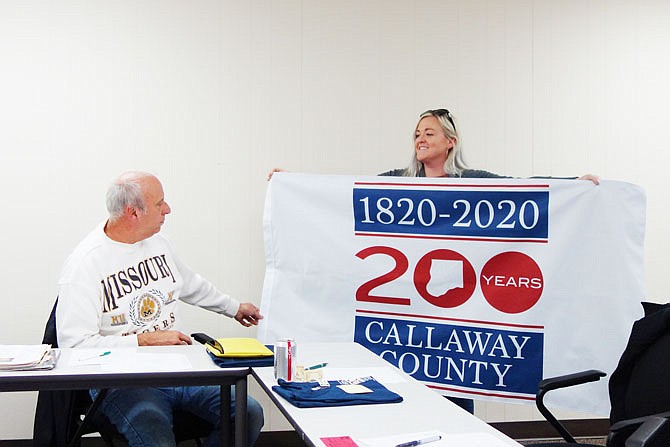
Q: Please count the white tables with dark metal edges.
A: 2